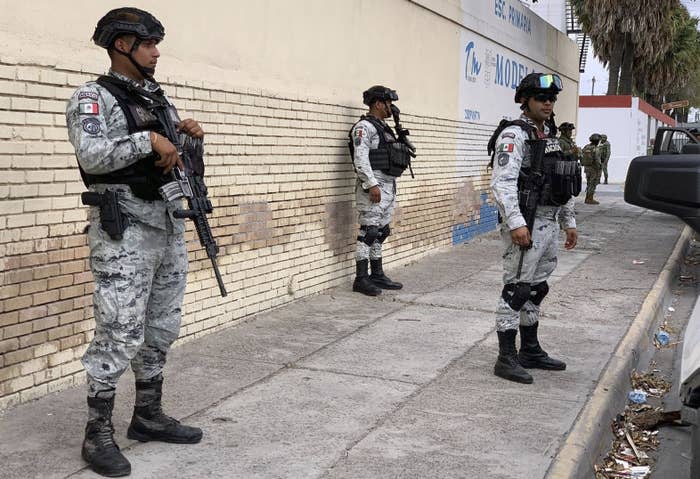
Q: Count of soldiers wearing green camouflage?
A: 3